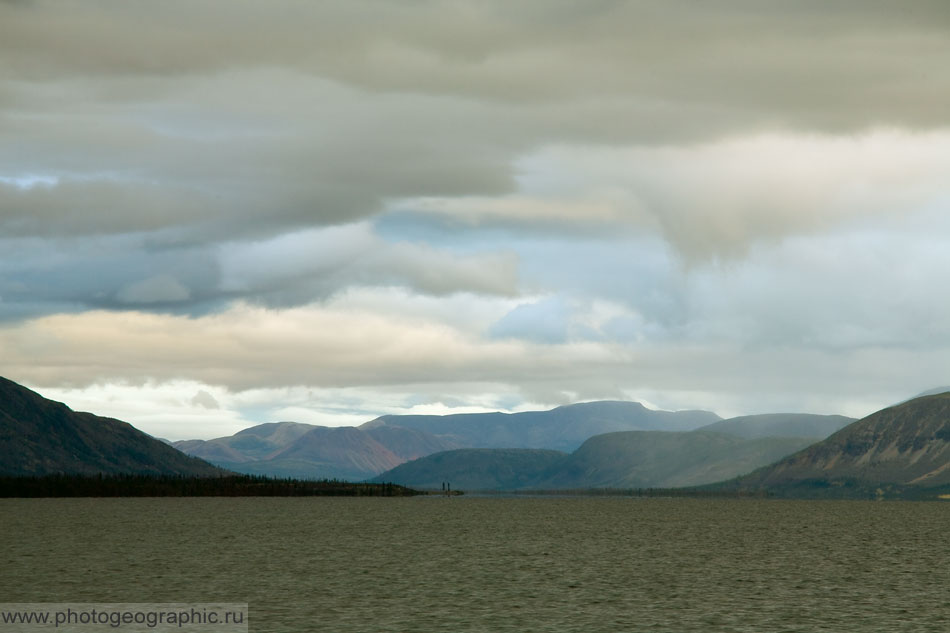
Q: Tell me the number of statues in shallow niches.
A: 0